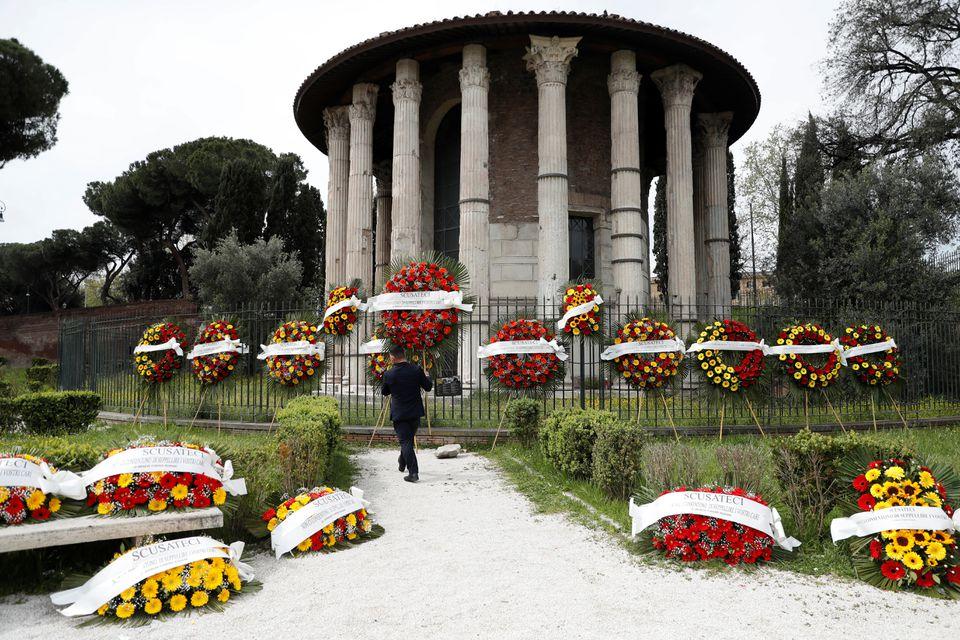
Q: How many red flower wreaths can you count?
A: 3